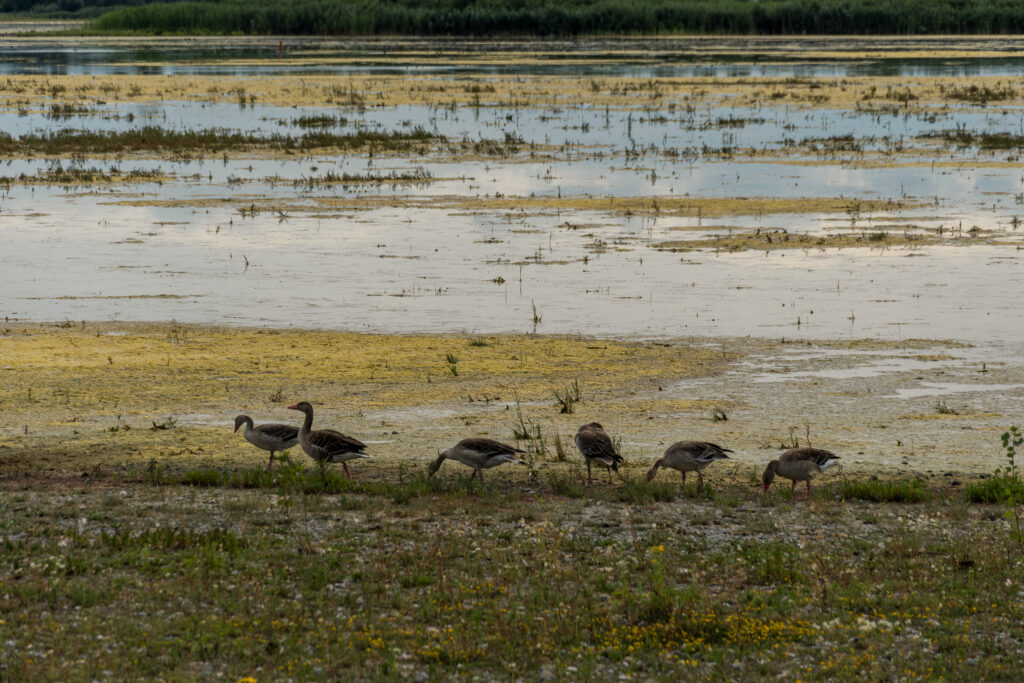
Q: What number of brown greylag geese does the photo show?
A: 6